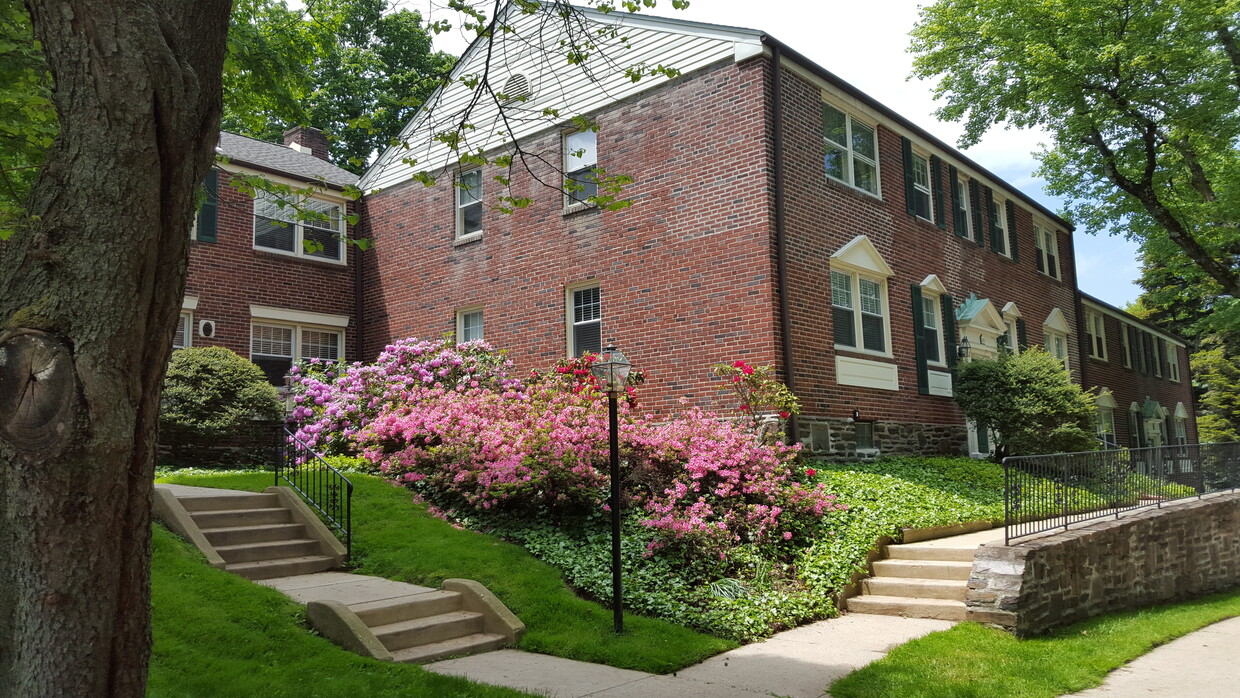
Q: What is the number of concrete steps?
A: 12